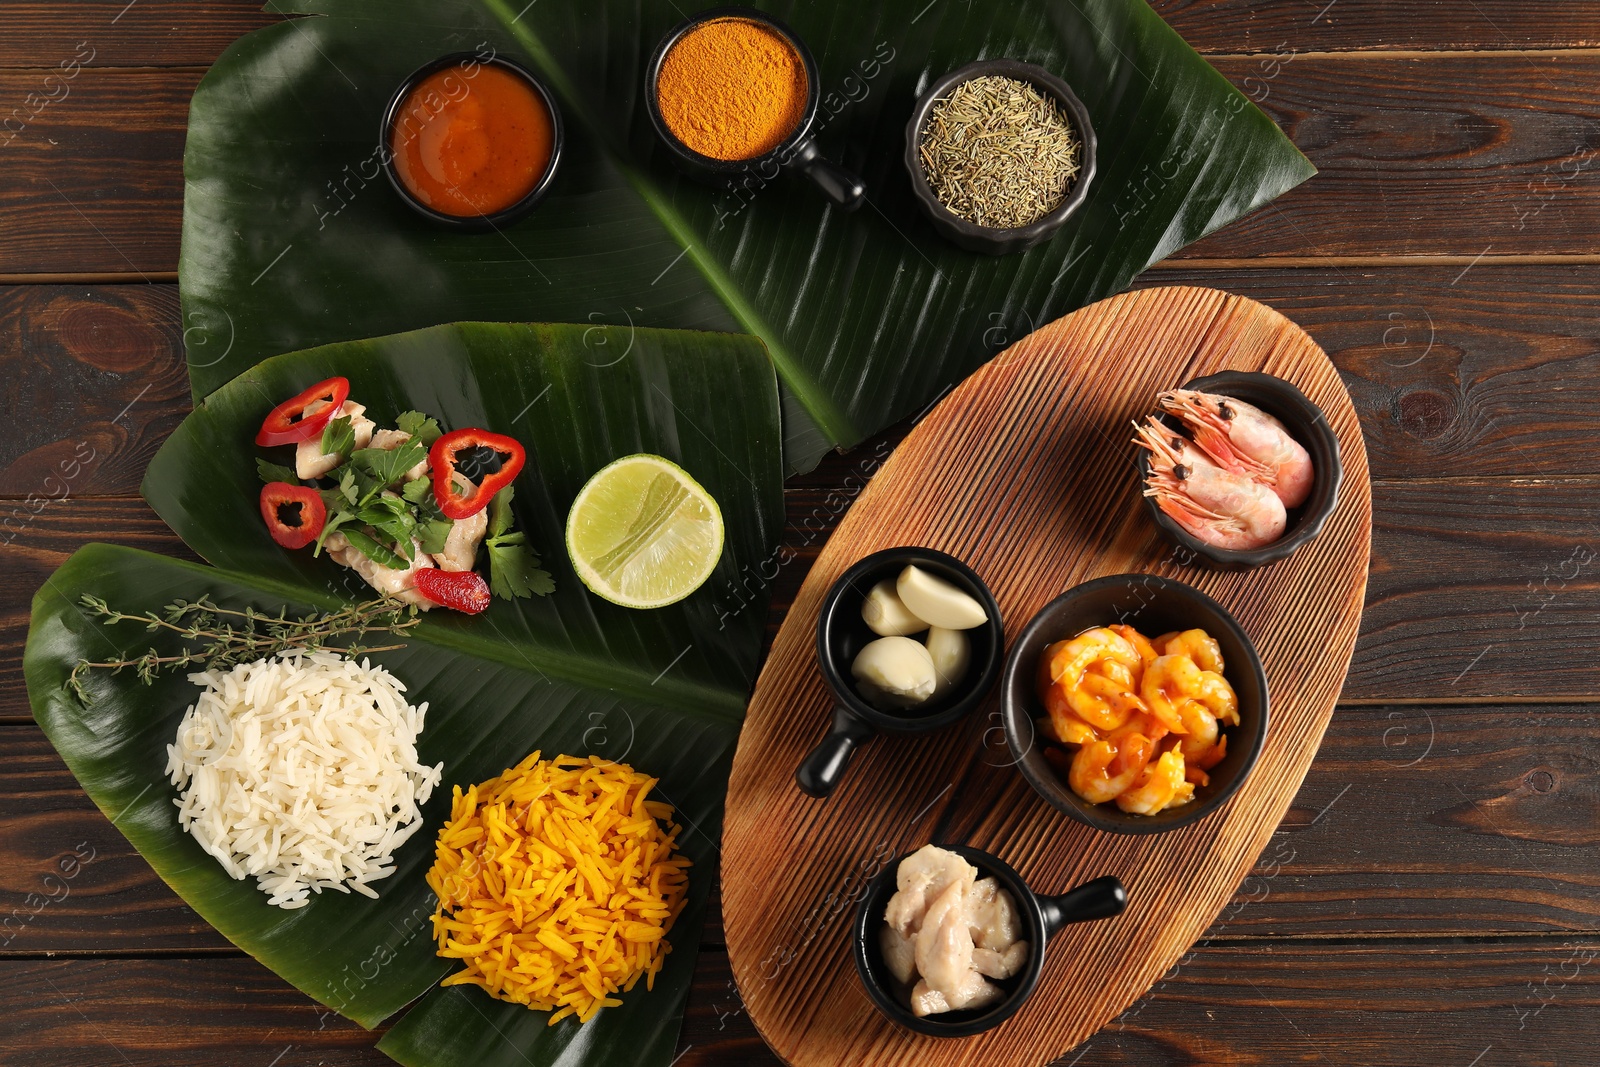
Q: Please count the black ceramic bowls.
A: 7